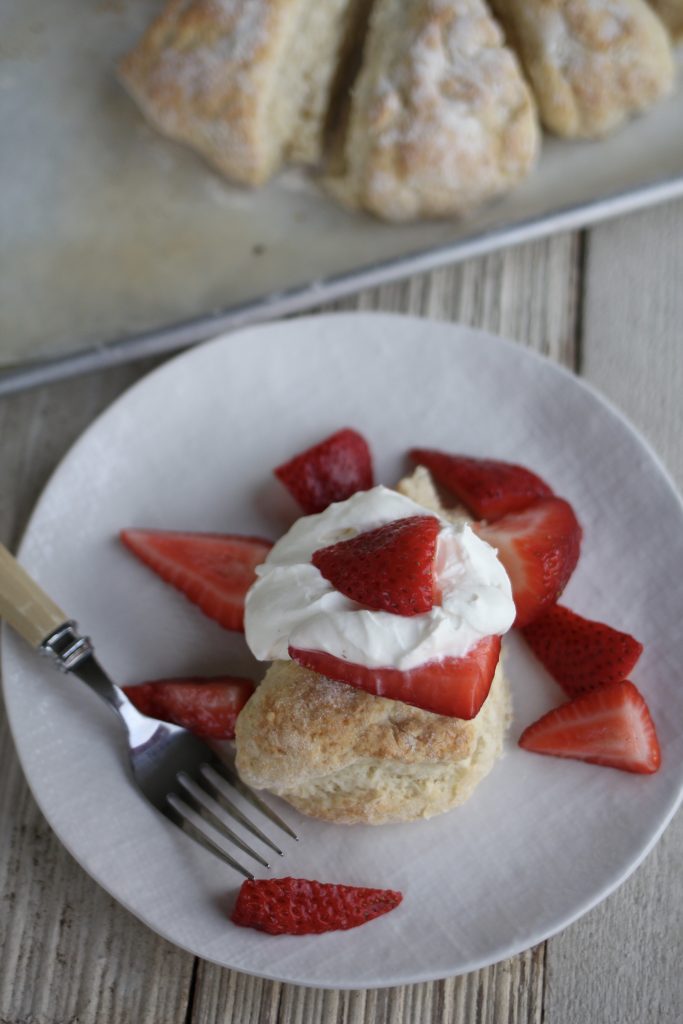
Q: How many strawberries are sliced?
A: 10